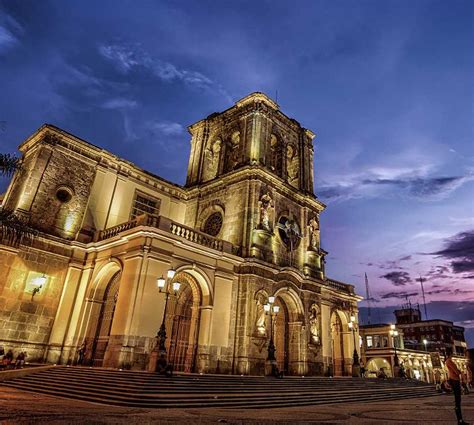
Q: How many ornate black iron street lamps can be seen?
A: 4